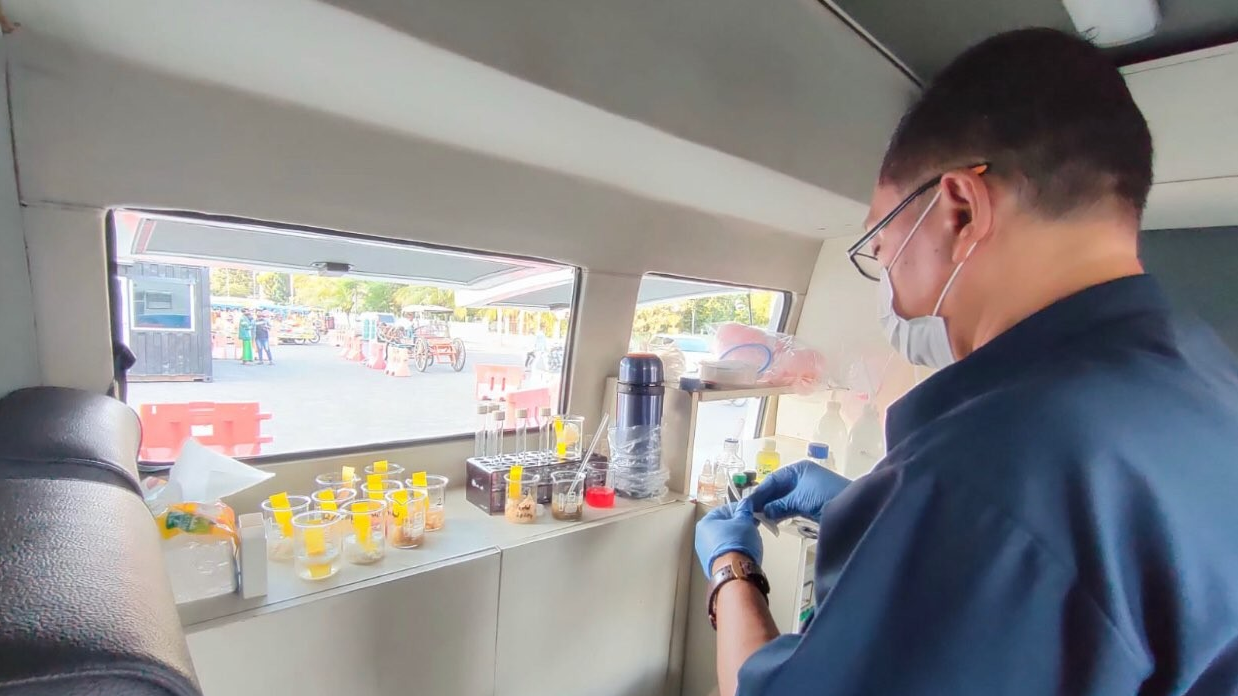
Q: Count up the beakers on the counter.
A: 13